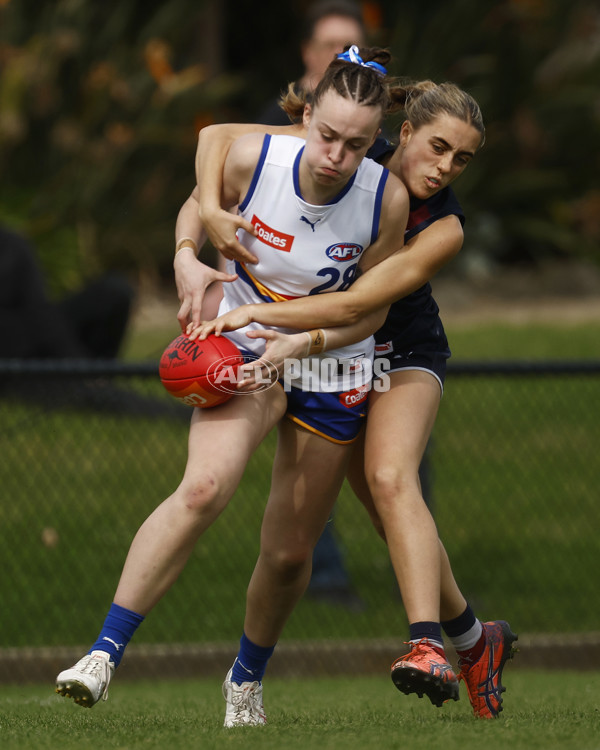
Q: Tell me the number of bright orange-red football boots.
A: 2